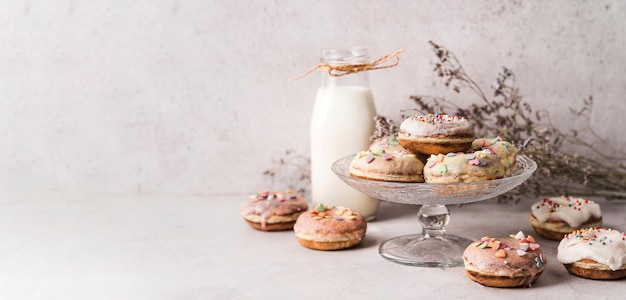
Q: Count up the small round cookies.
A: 10